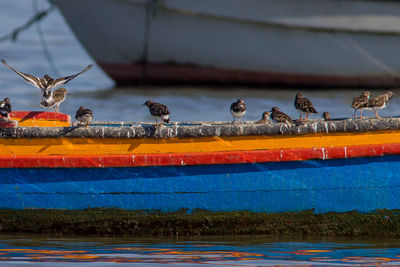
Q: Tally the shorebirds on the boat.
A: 12